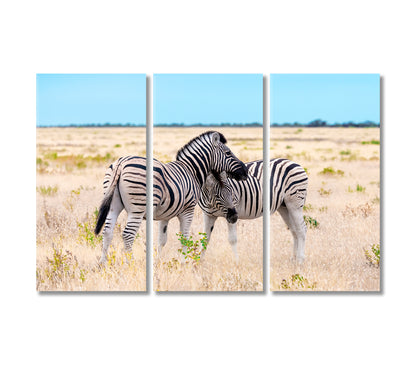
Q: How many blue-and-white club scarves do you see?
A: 0